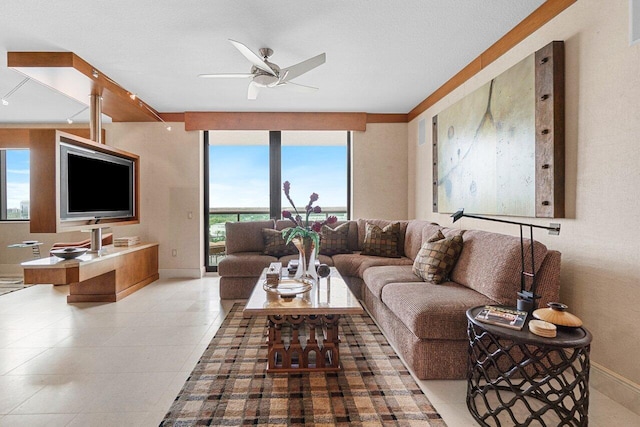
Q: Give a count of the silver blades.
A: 5